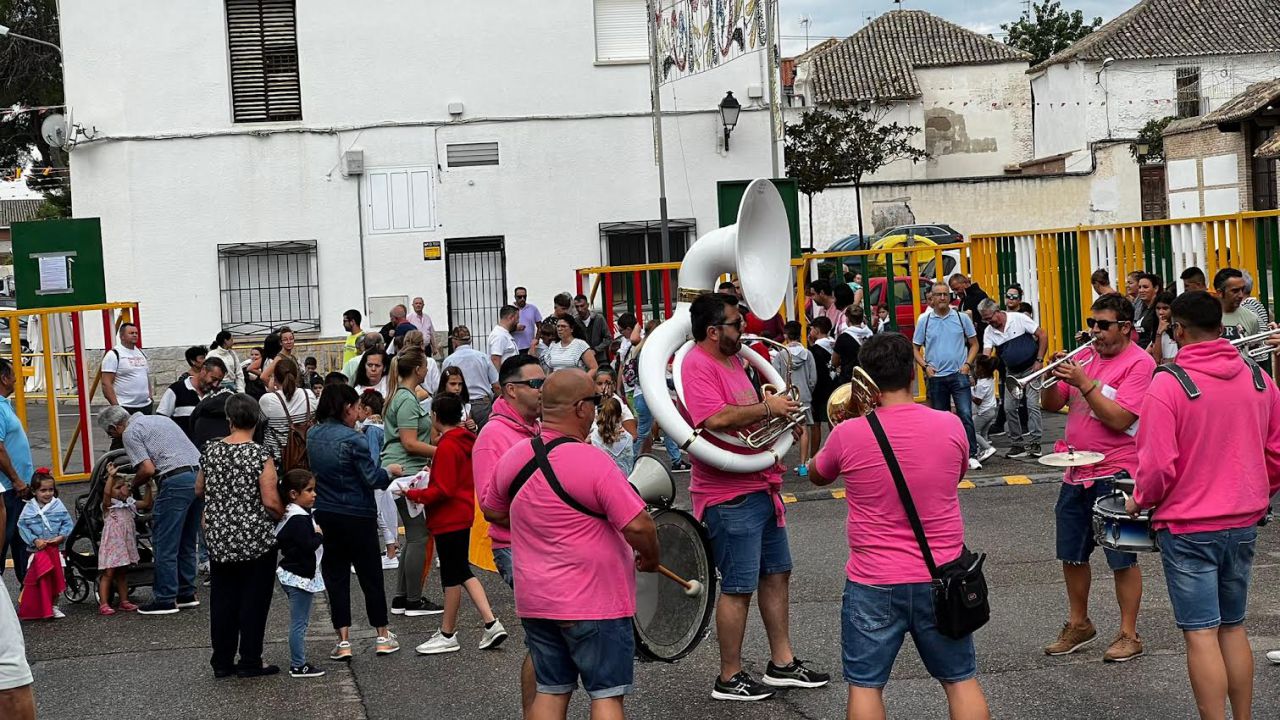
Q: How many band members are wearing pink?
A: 6